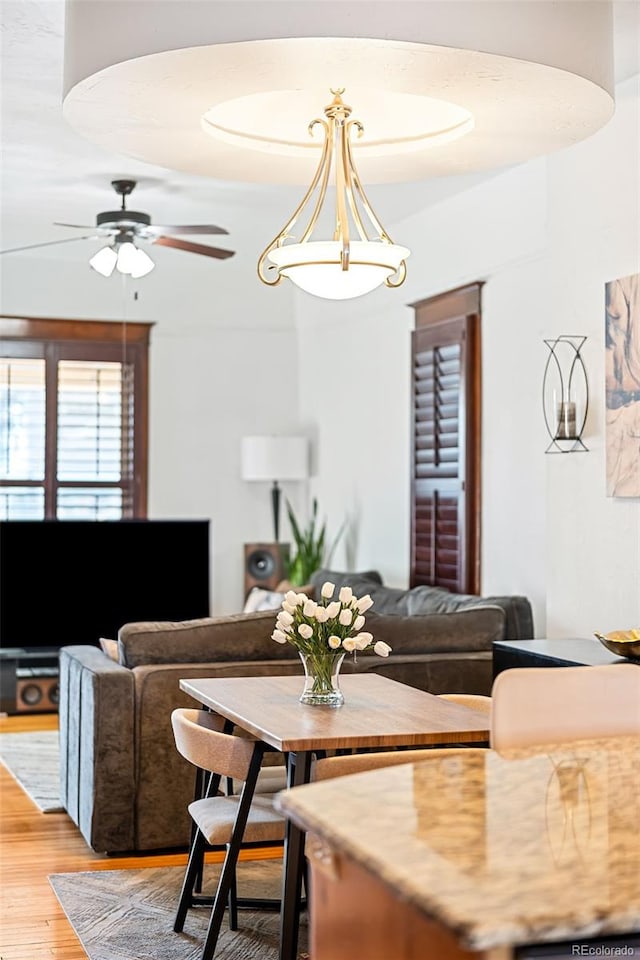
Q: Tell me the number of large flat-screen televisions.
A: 1